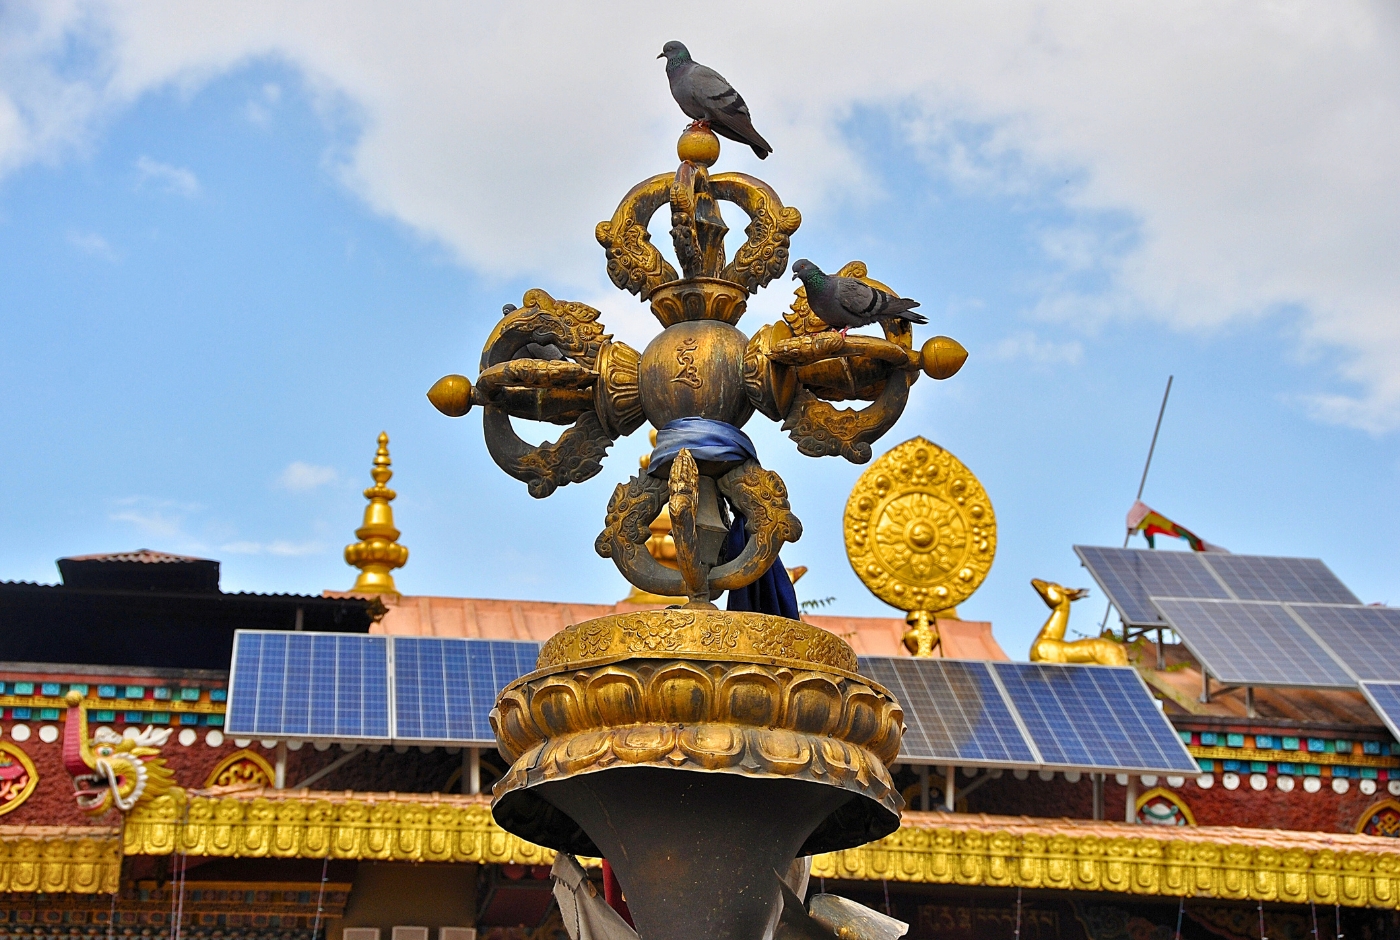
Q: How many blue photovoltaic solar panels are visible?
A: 9